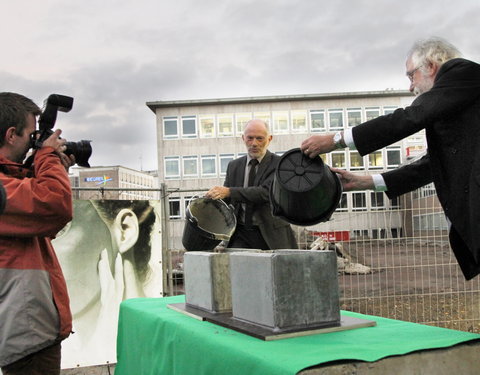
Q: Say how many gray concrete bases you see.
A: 2